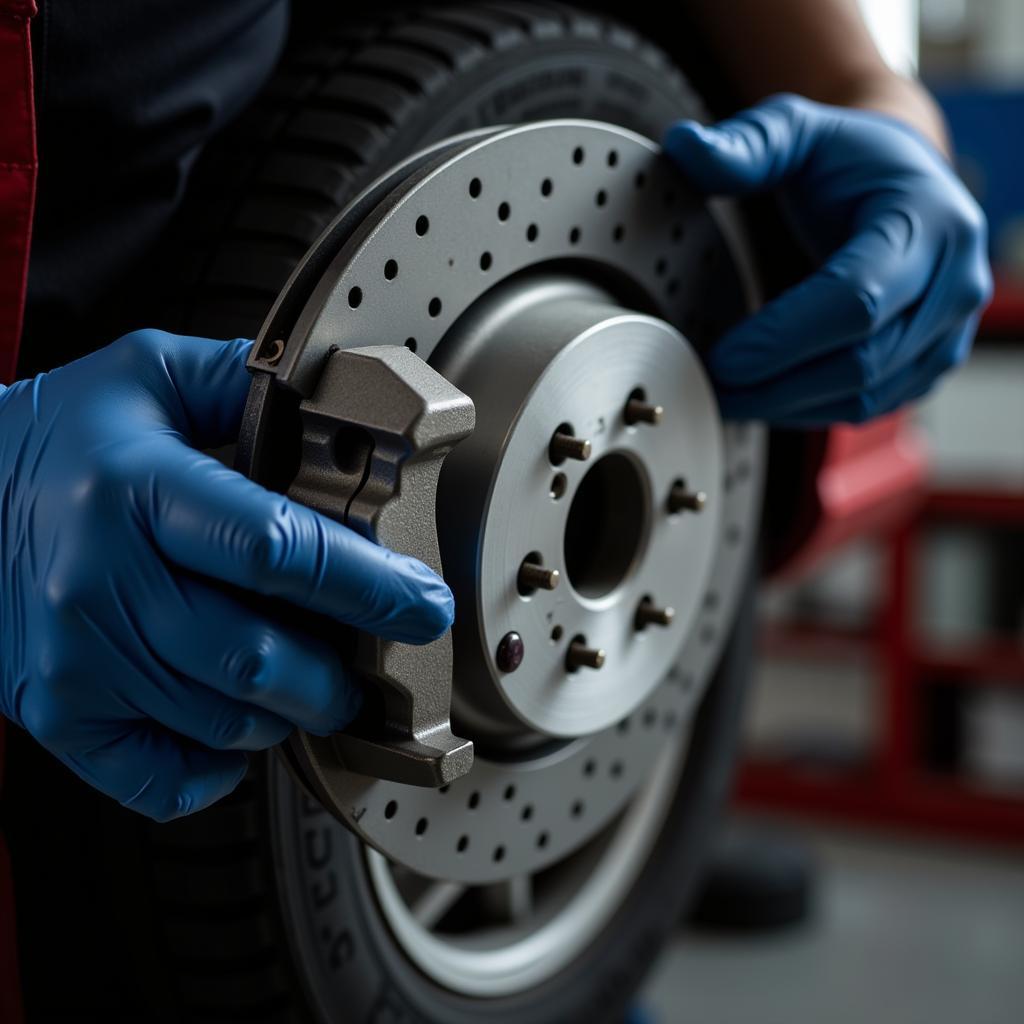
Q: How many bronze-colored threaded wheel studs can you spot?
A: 6